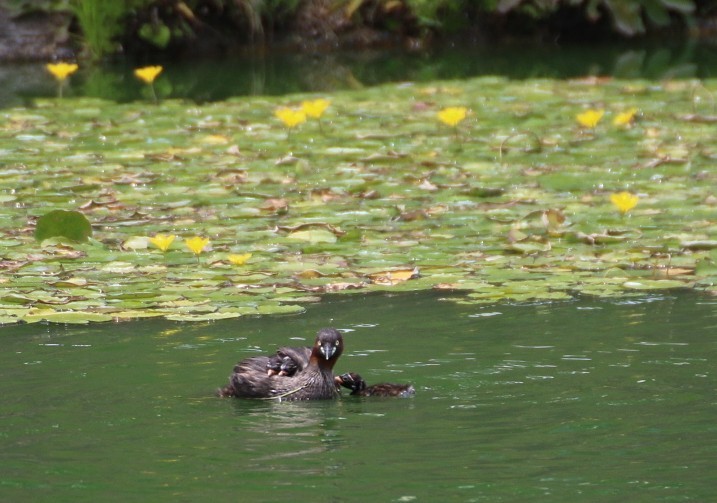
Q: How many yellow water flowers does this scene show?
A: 11